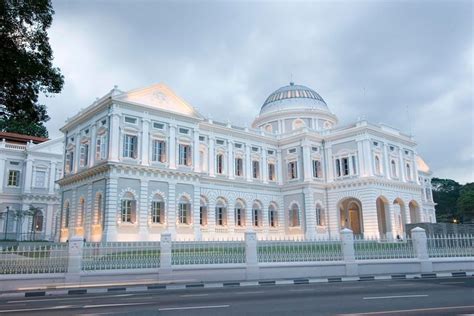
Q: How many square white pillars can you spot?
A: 5